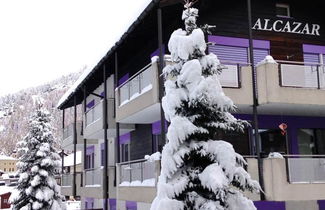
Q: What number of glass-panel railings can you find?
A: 9